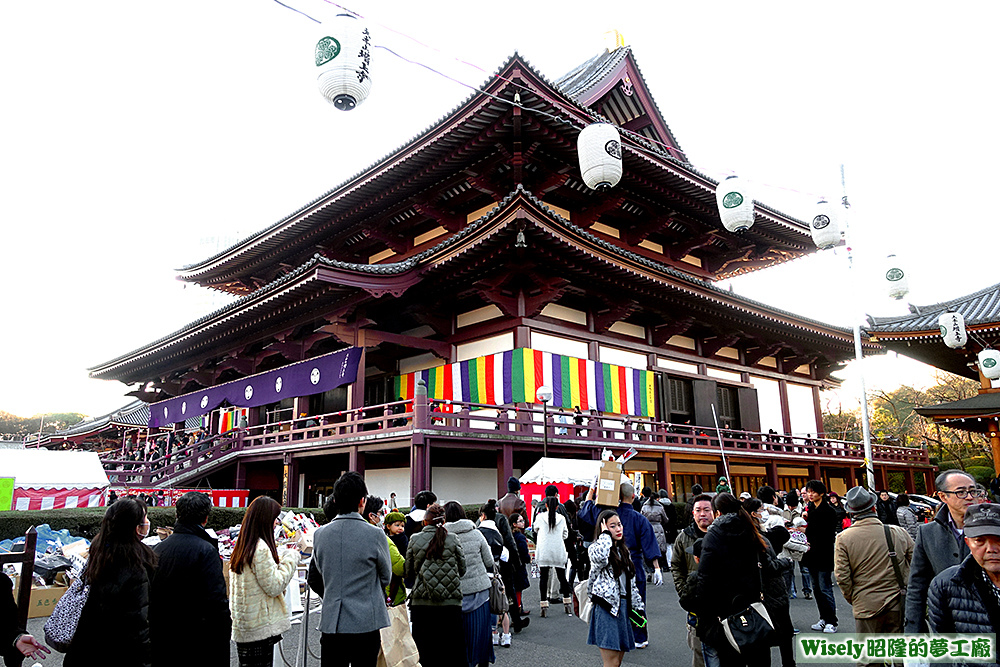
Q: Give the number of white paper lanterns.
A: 7